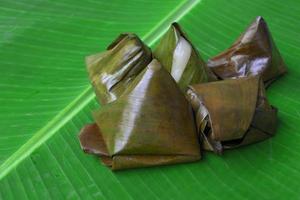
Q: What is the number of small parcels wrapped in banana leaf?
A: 5